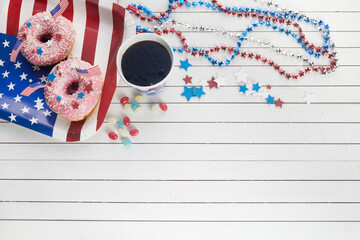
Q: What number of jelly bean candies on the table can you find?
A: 14